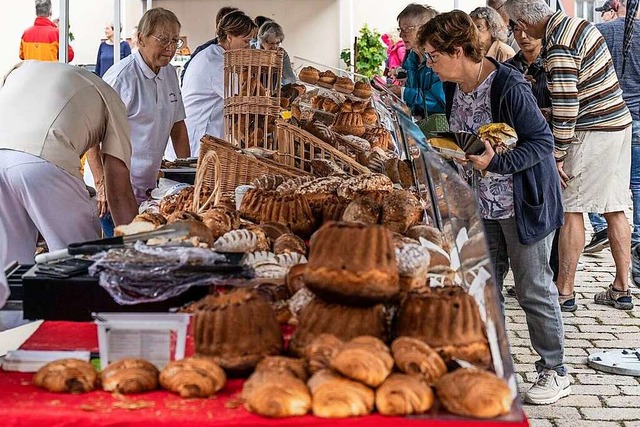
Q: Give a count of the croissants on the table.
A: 11